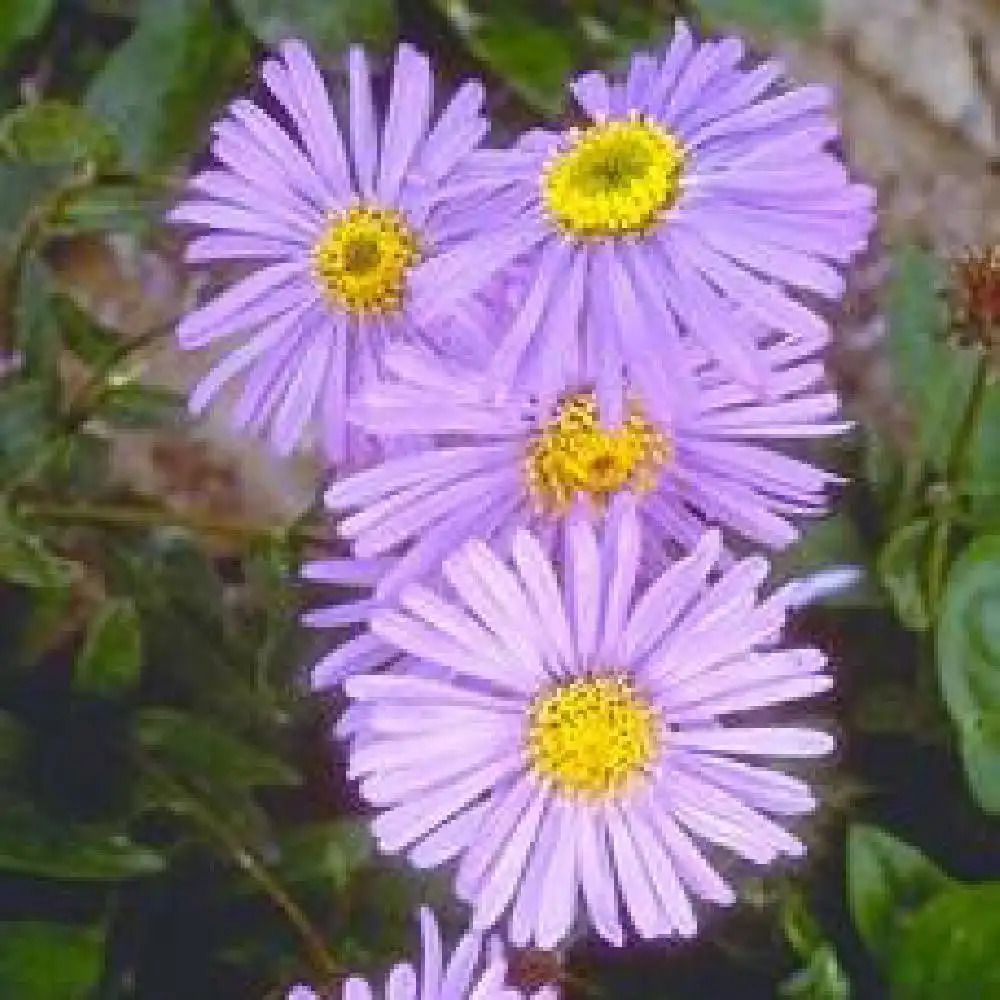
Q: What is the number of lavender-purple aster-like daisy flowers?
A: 5